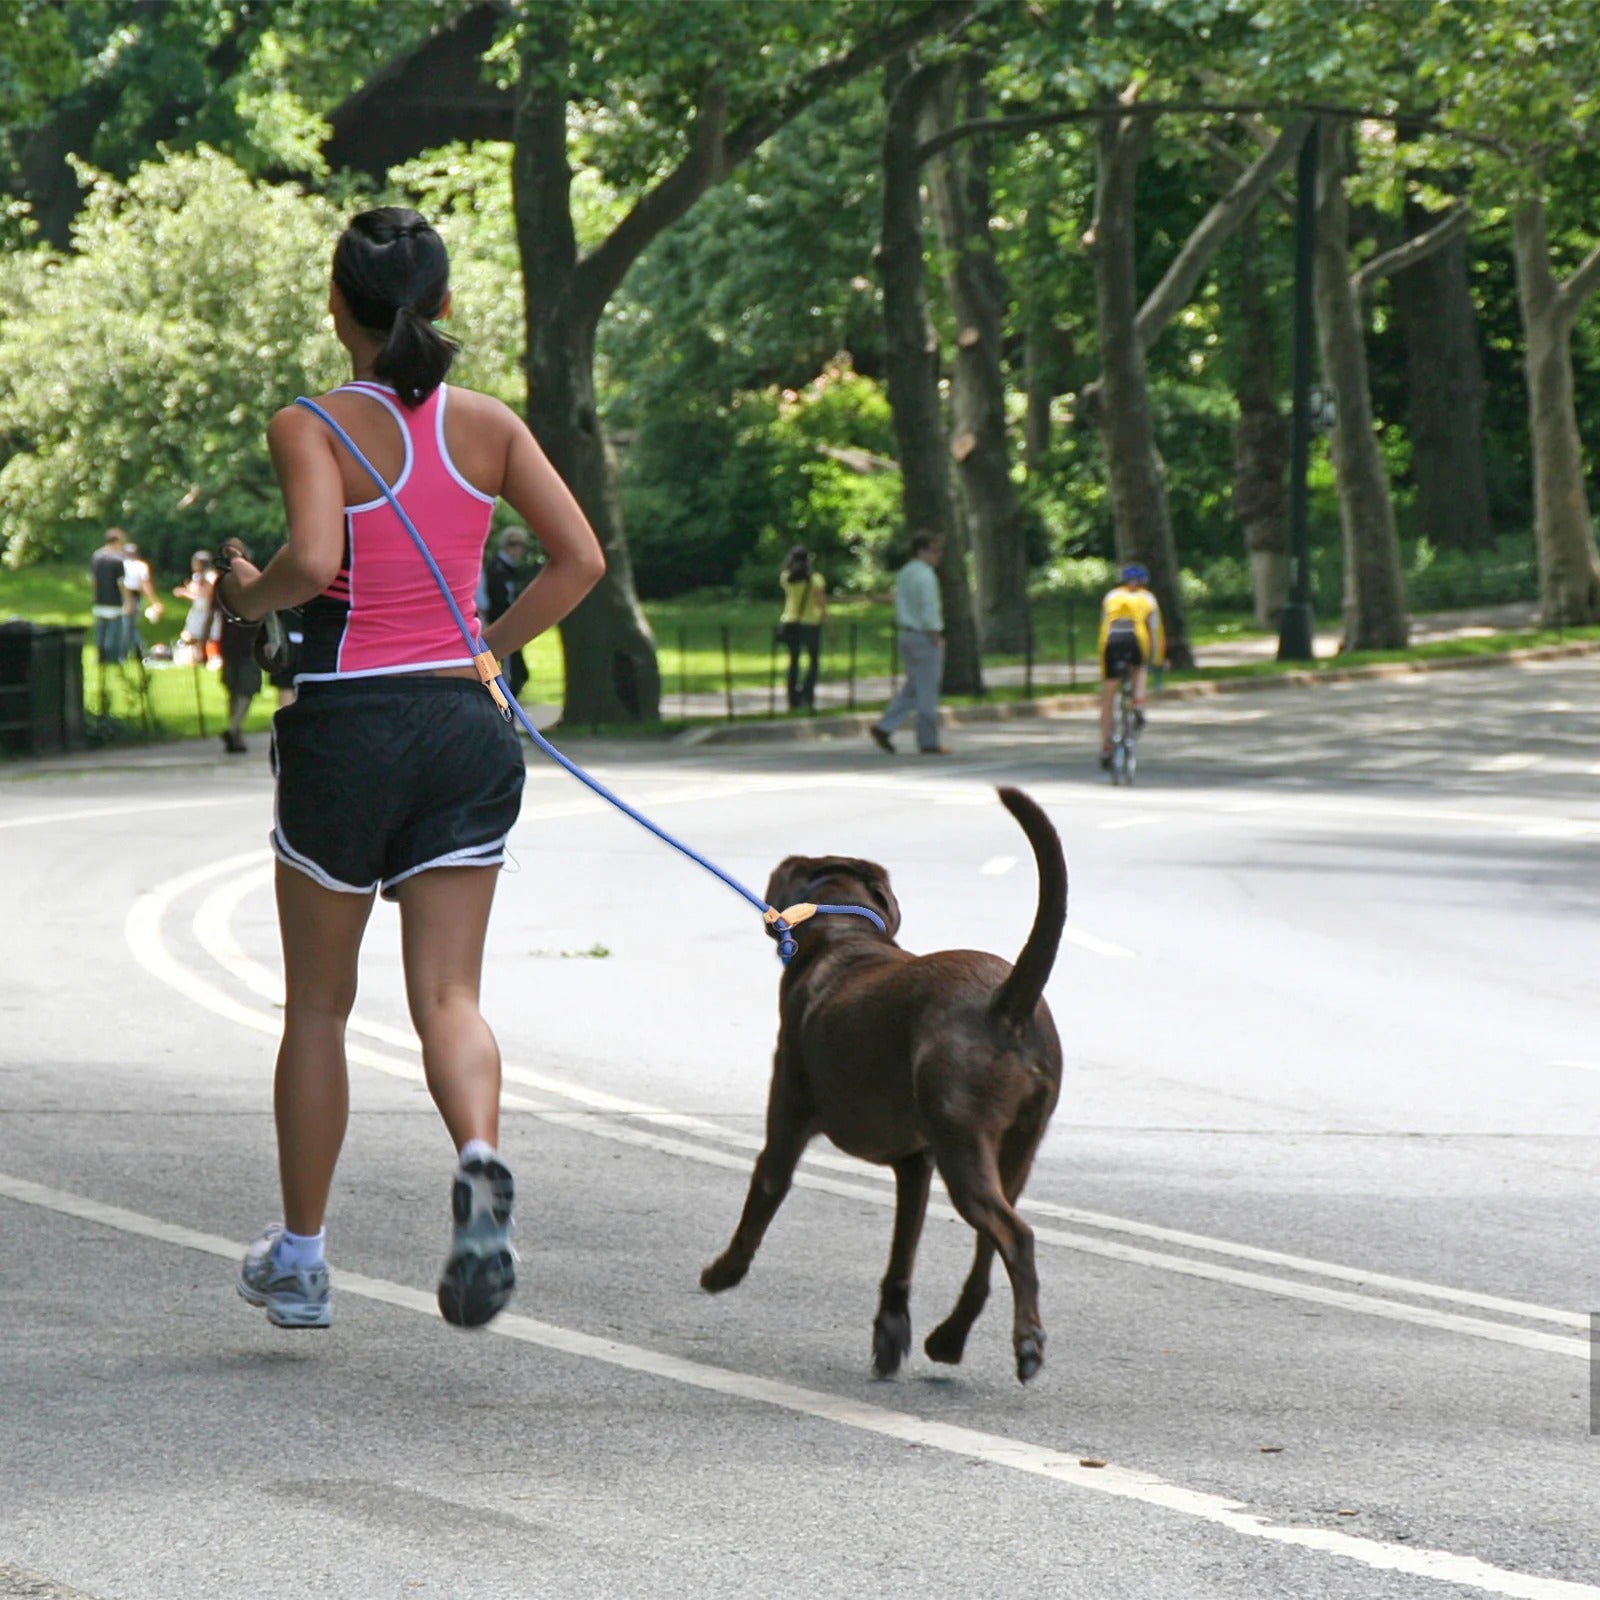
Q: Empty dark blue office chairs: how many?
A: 0